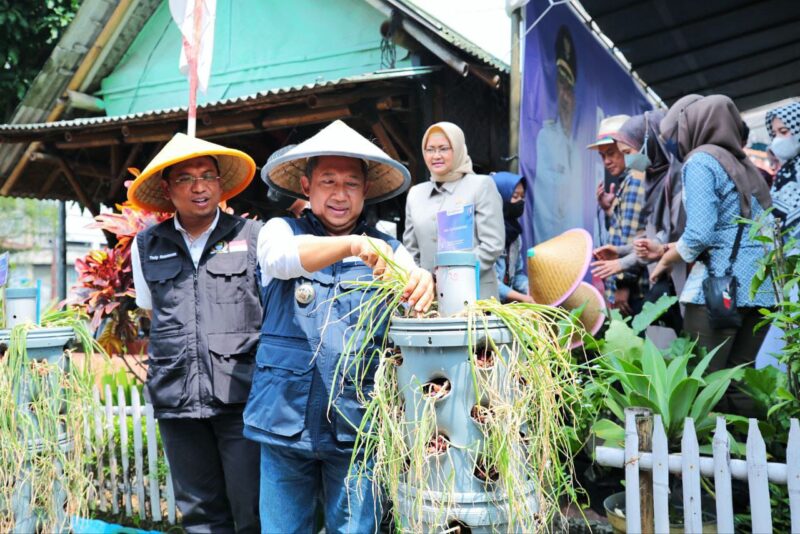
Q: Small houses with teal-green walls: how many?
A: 1